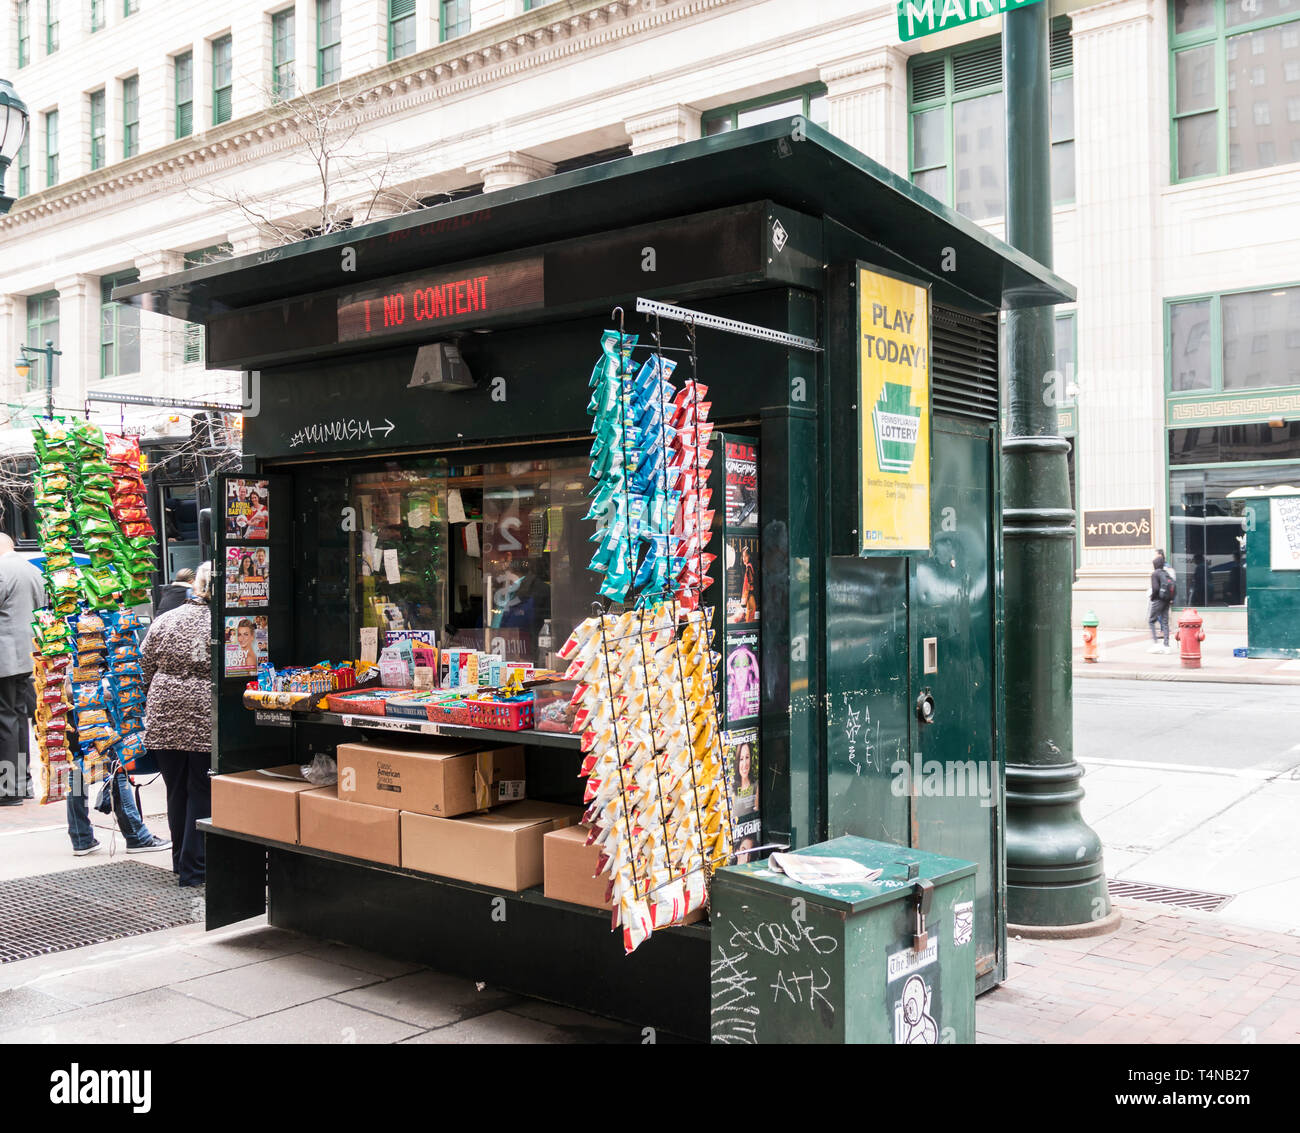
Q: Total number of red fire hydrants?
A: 1